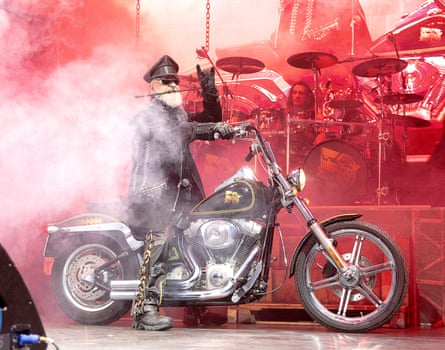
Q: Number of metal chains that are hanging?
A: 2